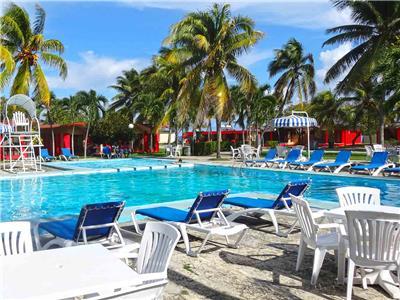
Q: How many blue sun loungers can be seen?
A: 11